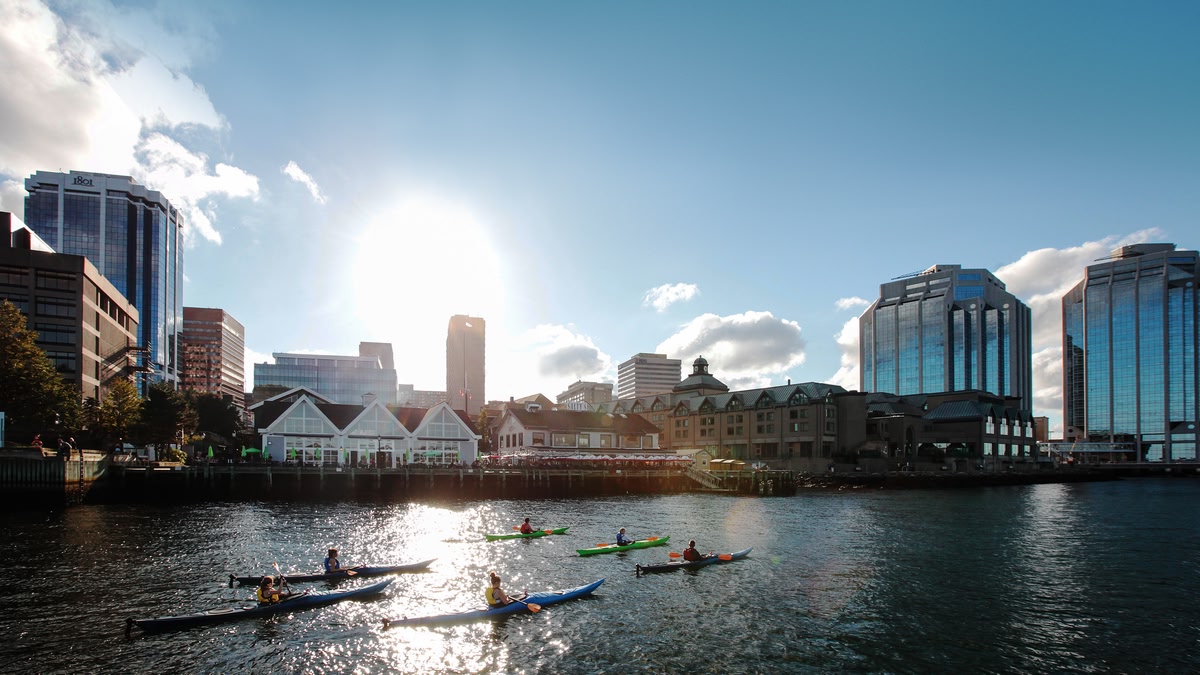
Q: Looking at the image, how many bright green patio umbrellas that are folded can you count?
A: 10